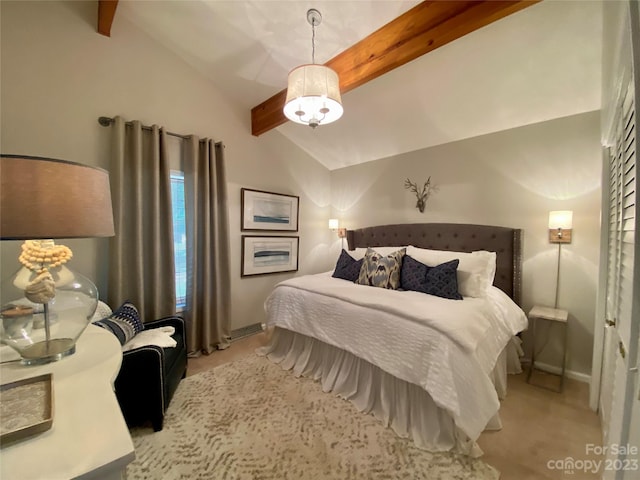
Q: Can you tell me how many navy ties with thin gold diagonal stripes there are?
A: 0